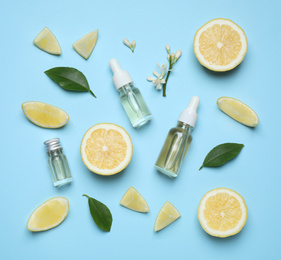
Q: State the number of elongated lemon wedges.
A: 3